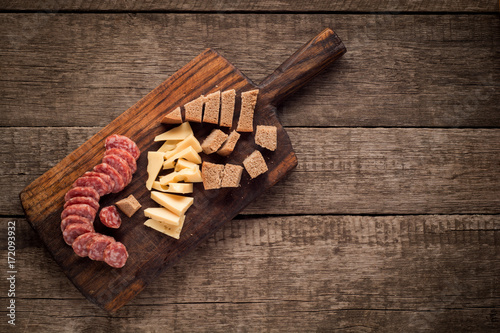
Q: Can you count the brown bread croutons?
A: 12